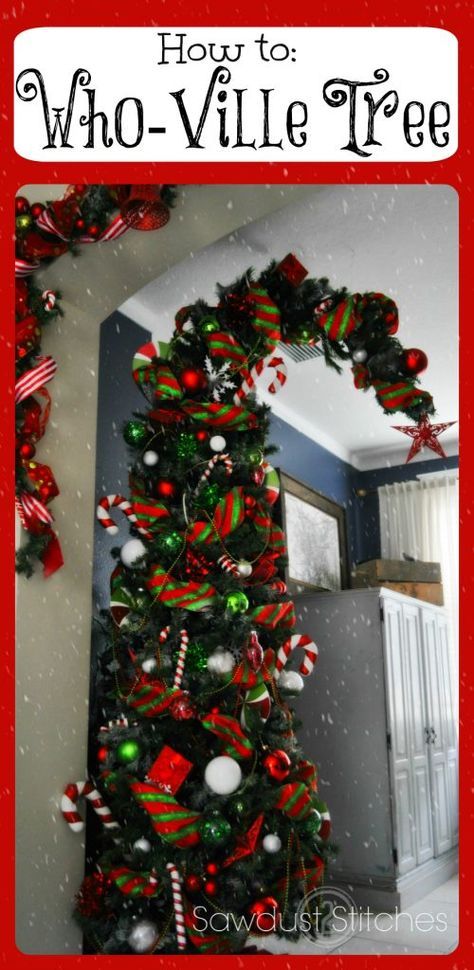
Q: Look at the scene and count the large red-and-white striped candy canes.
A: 4